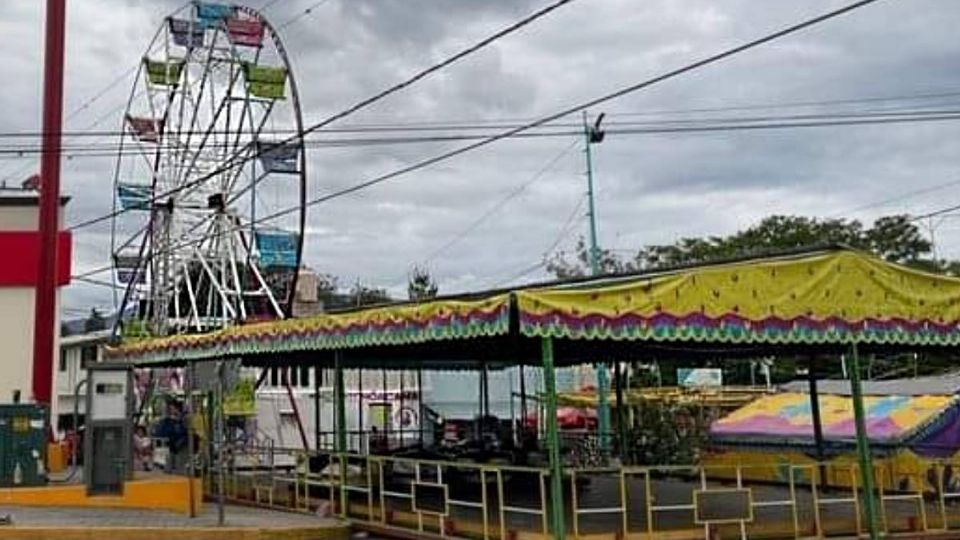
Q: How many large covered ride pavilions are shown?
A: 1